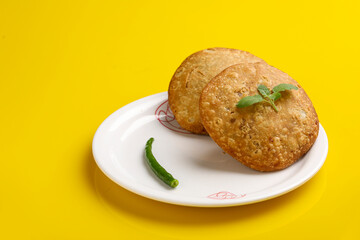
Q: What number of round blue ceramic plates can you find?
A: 0